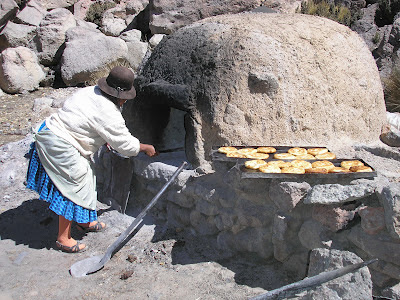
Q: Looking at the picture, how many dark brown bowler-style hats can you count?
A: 1